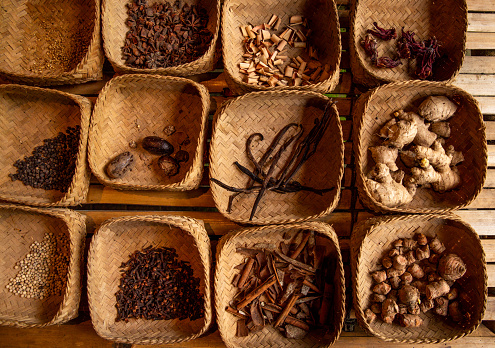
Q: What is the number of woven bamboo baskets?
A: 12